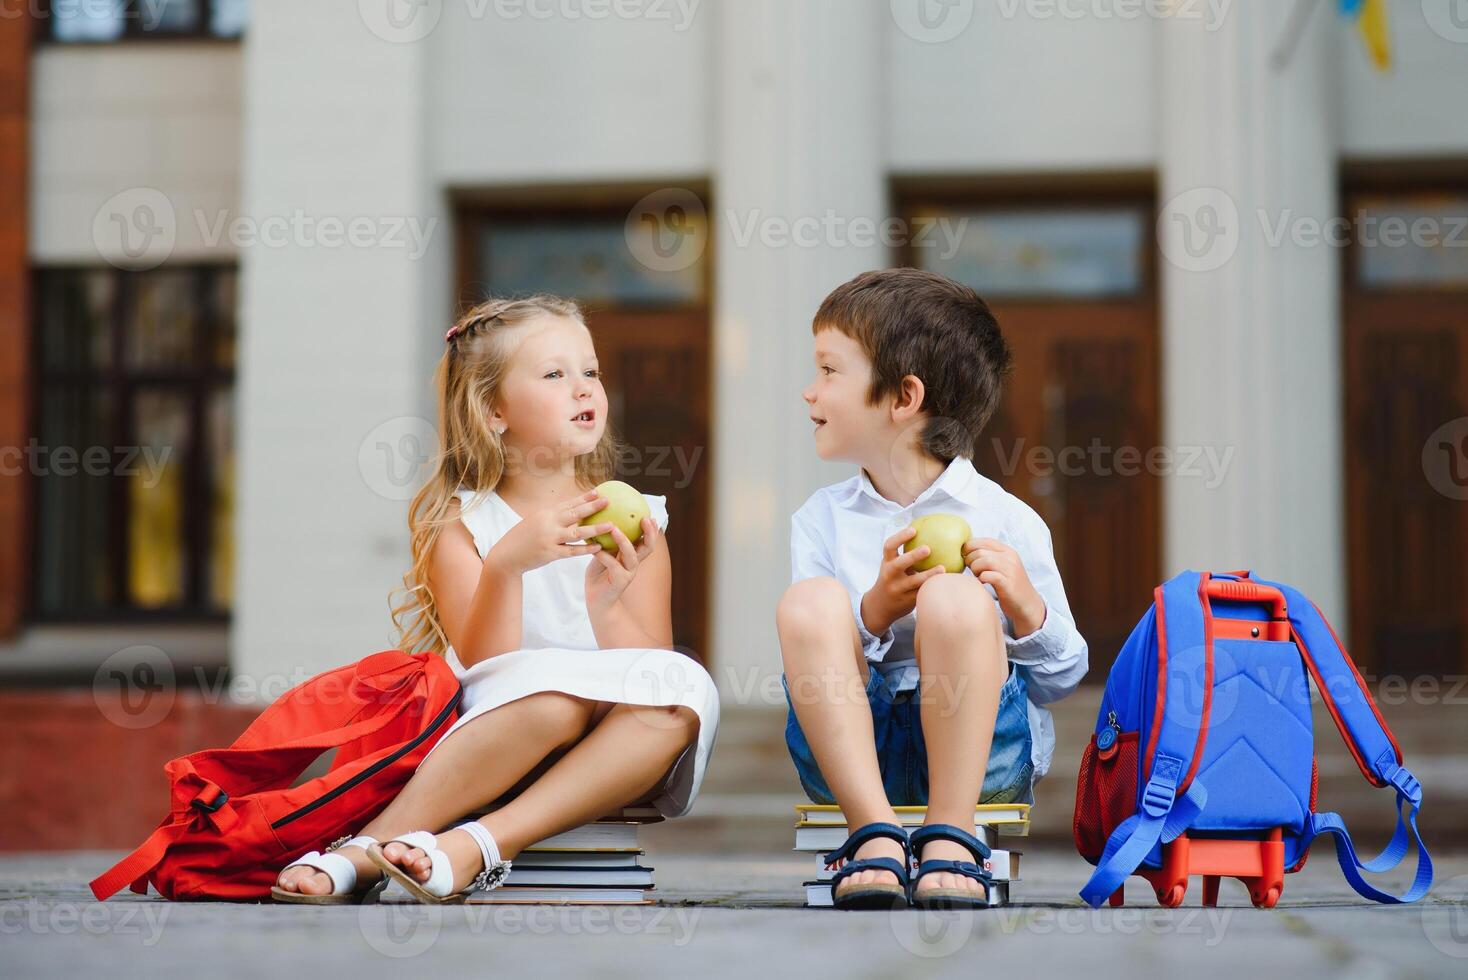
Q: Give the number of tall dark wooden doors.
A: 3